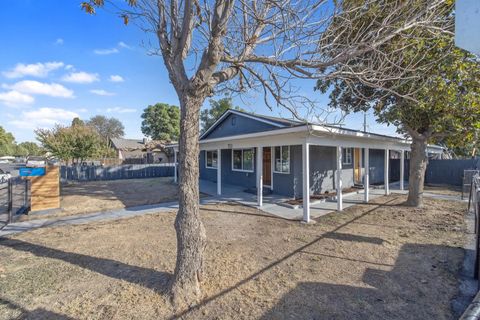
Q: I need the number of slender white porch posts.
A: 8